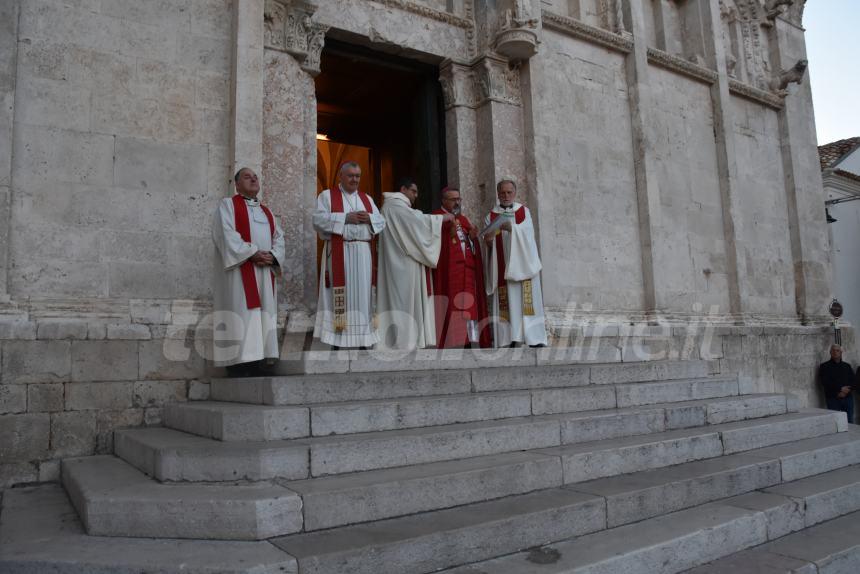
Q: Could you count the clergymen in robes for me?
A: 5